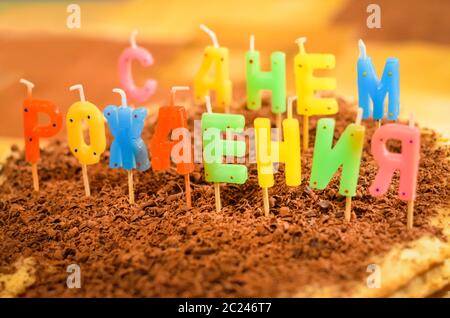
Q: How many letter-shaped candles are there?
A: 13